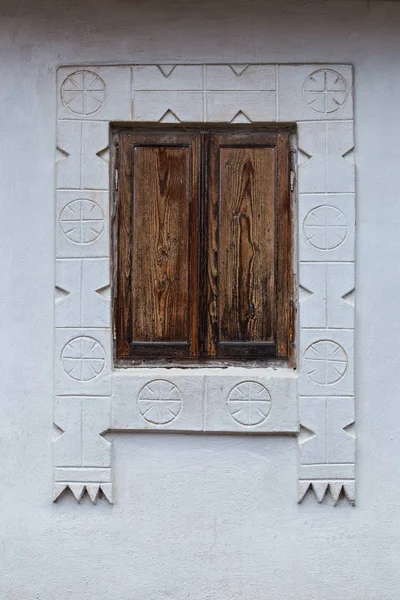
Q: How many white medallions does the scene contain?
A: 8